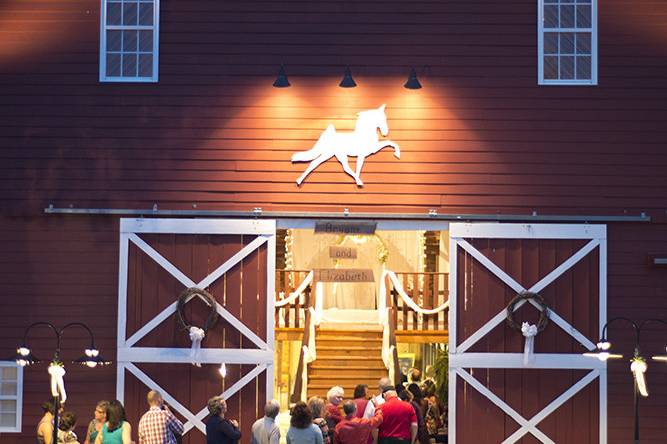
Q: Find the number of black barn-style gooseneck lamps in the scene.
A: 3